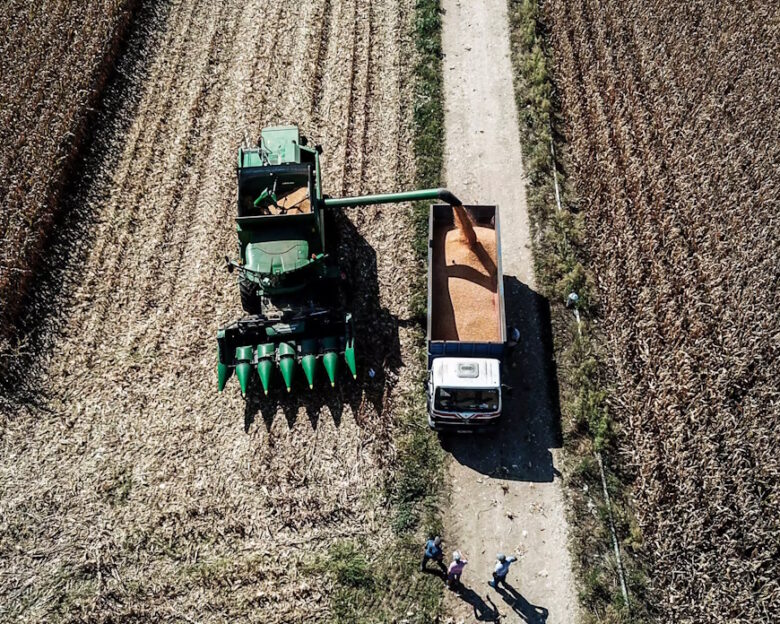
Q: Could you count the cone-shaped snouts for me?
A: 7